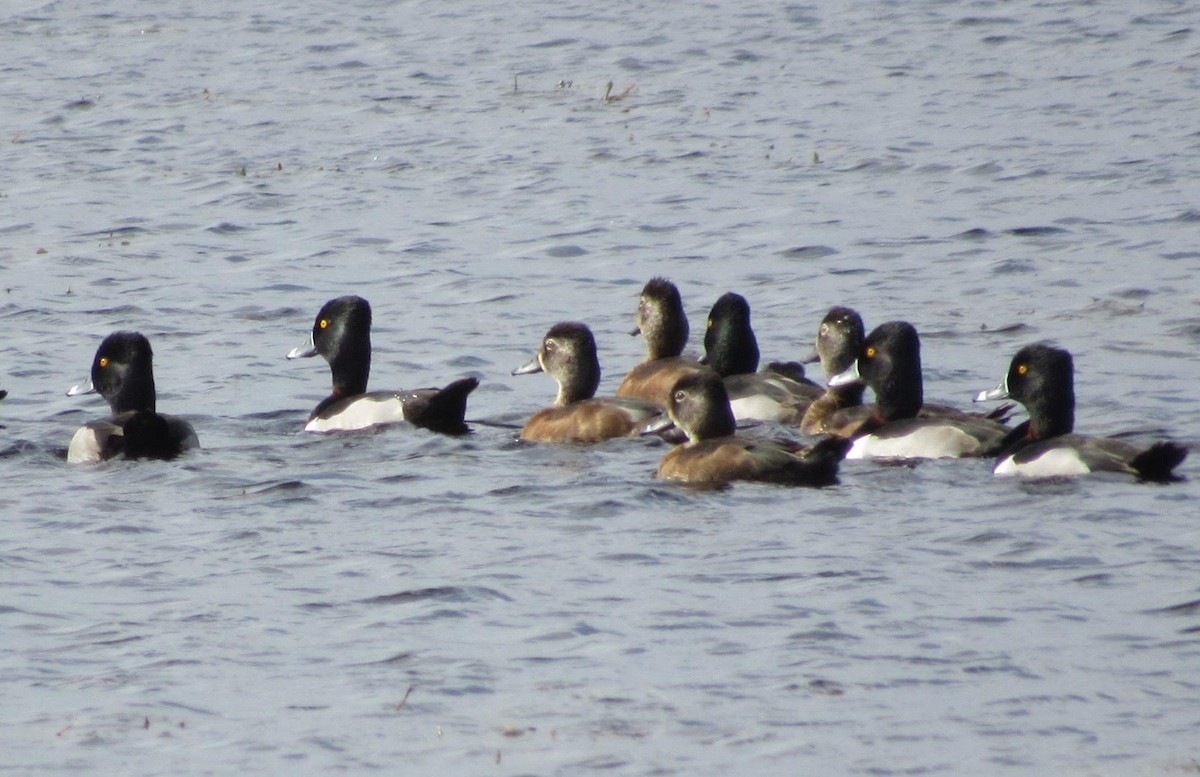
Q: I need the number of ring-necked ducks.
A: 9